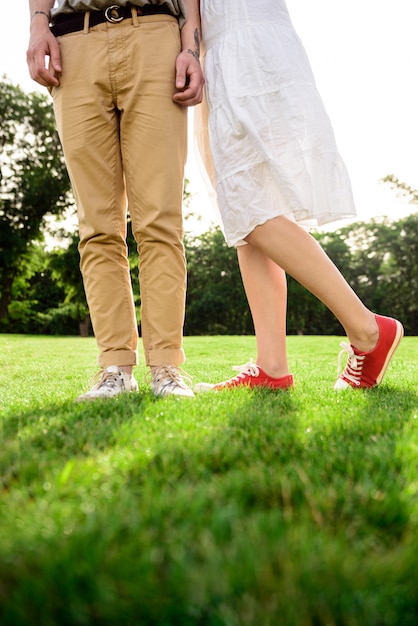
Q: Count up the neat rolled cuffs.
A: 2